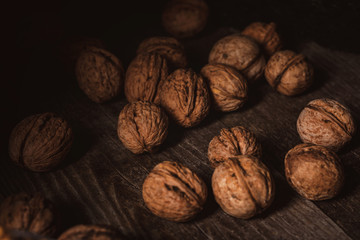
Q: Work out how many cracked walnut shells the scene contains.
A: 0